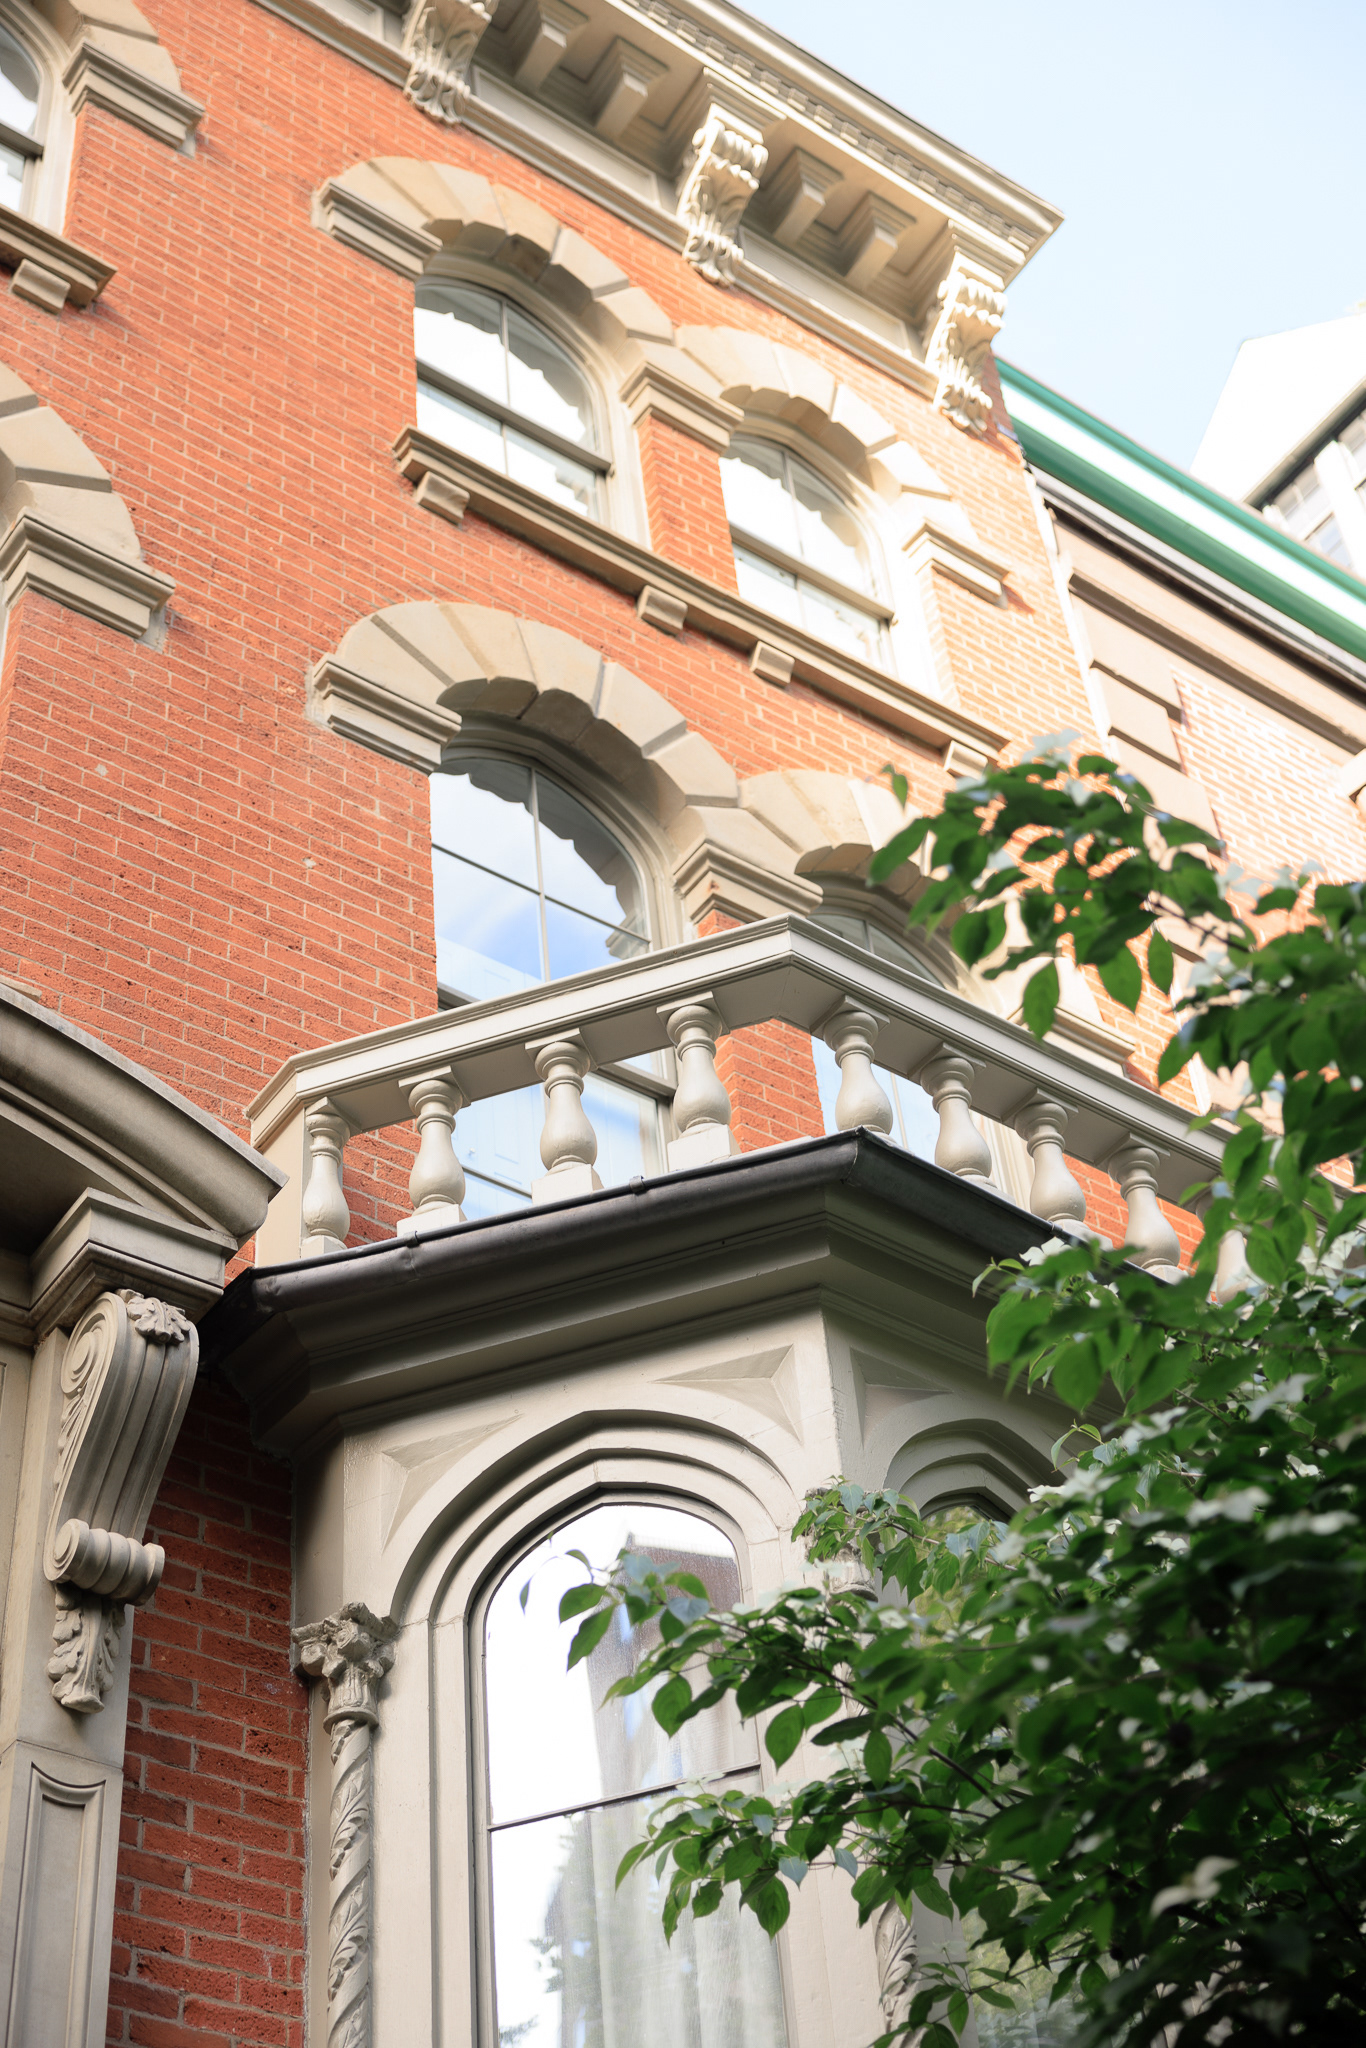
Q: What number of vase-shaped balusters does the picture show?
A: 9